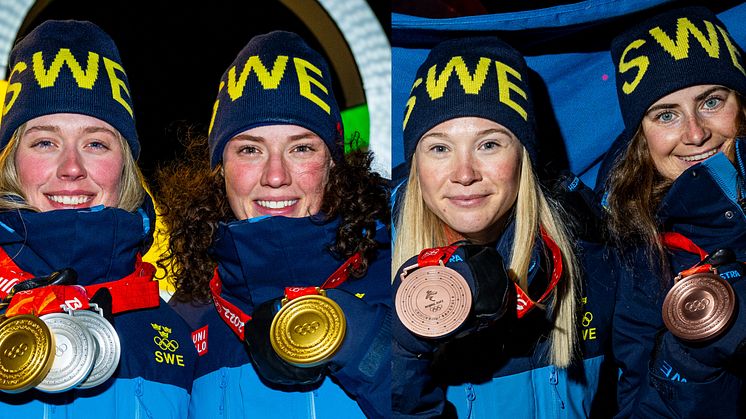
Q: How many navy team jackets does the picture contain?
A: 4